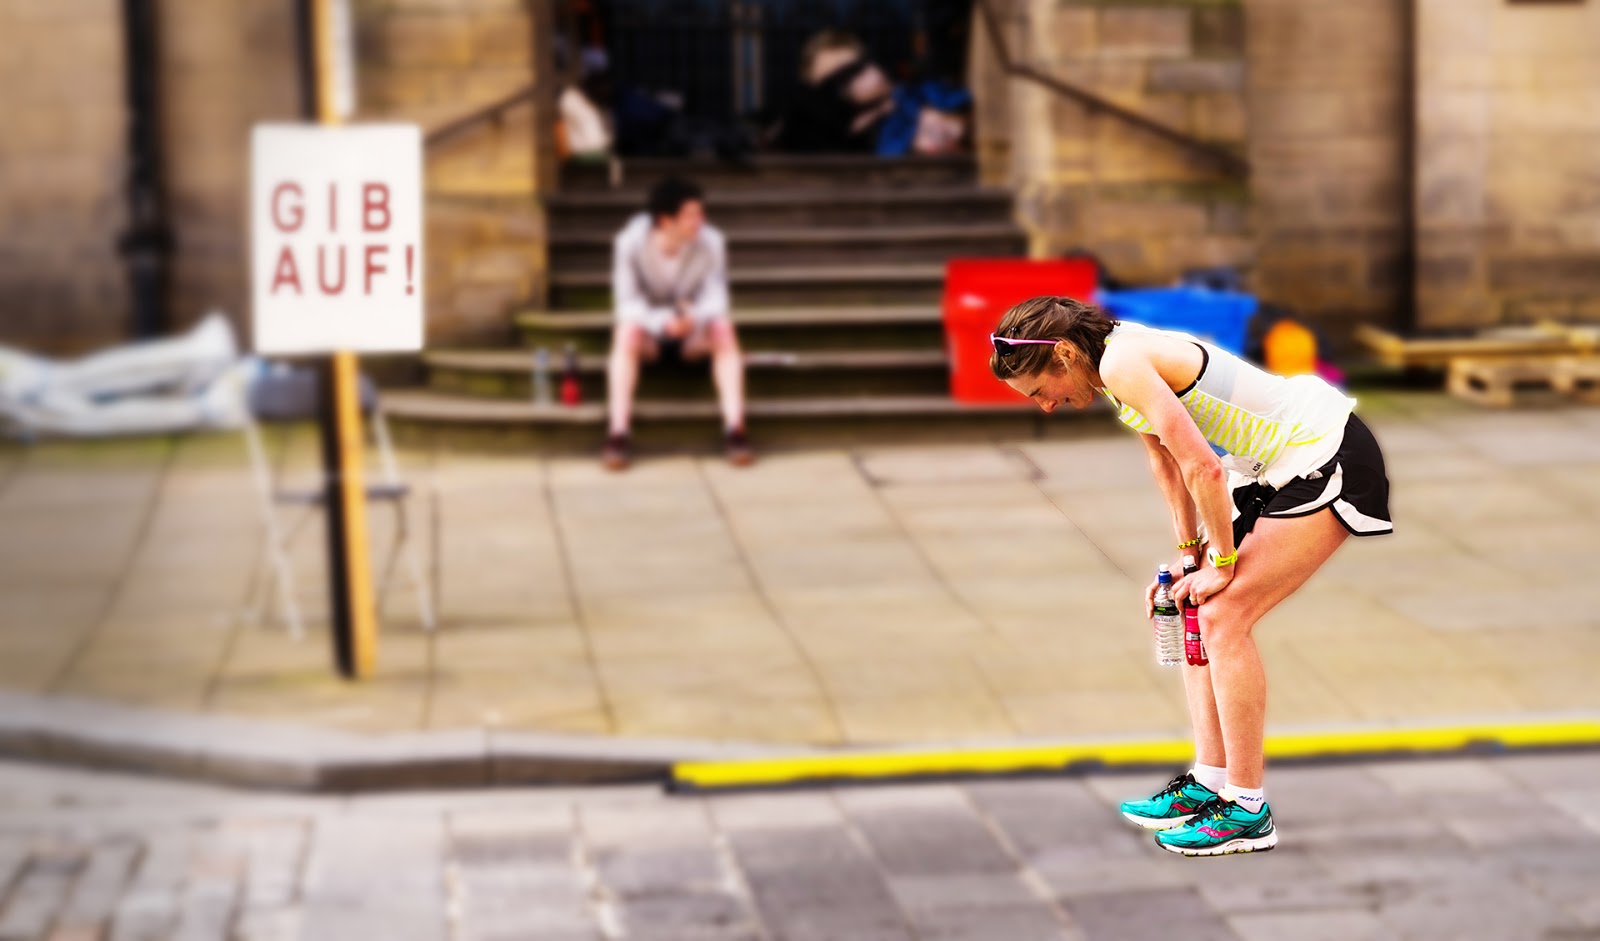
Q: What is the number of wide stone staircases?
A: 1